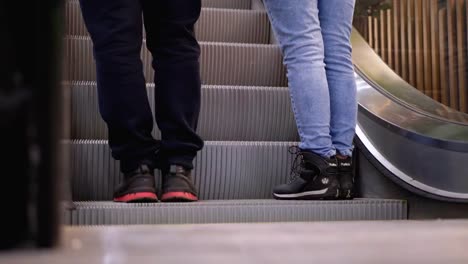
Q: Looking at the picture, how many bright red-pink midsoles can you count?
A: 2